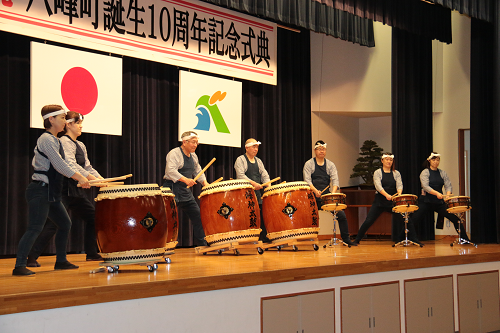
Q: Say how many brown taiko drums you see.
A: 7